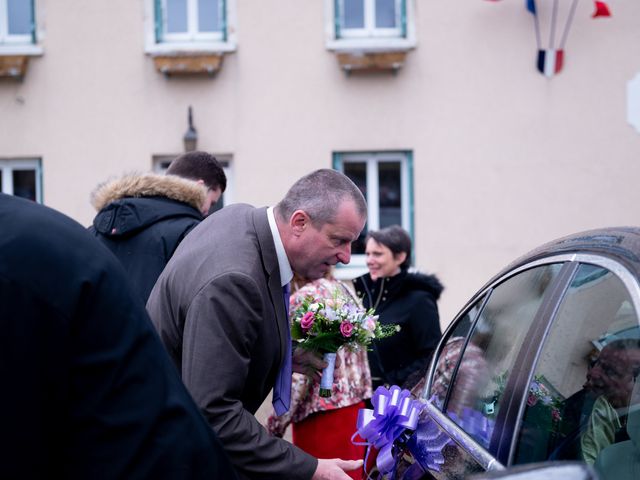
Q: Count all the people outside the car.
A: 5